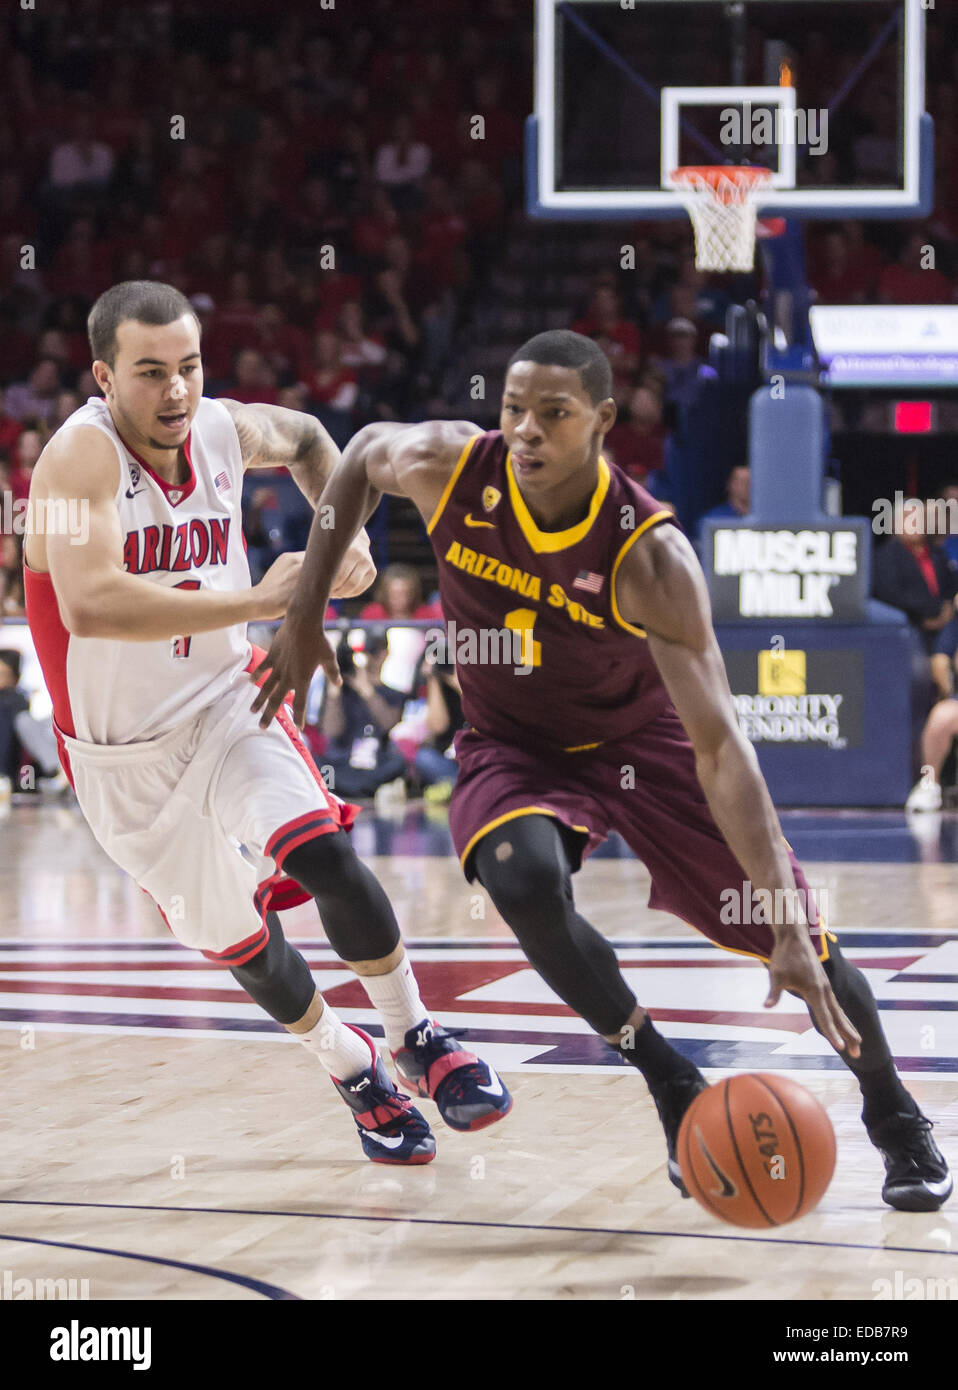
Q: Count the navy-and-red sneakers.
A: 2